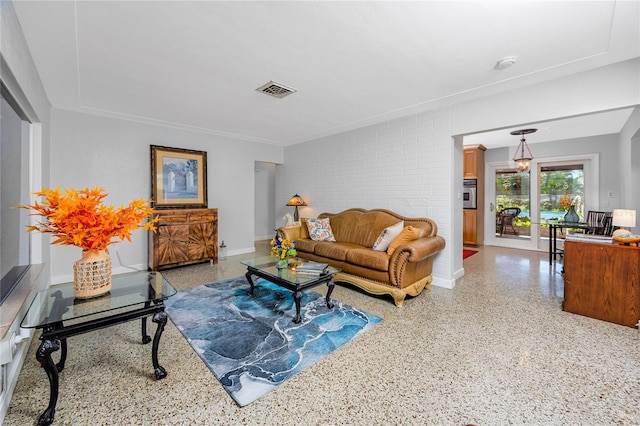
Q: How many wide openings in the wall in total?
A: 1